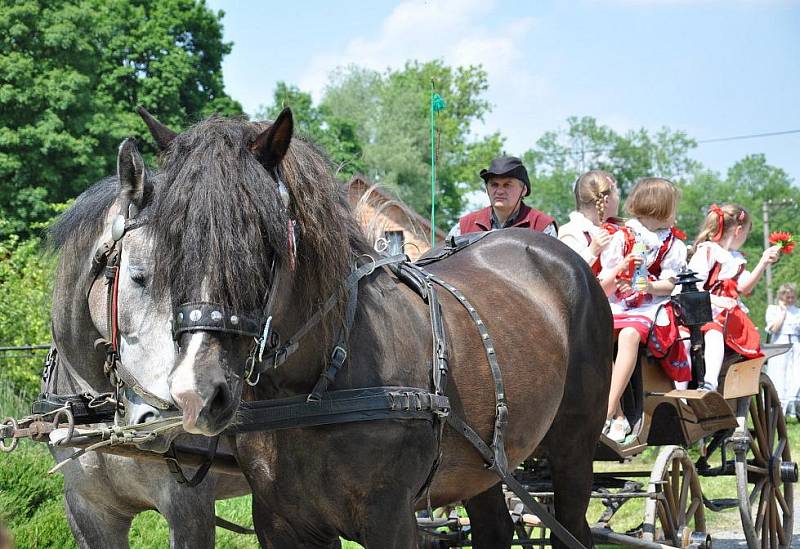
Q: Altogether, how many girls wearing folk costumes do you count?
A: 3